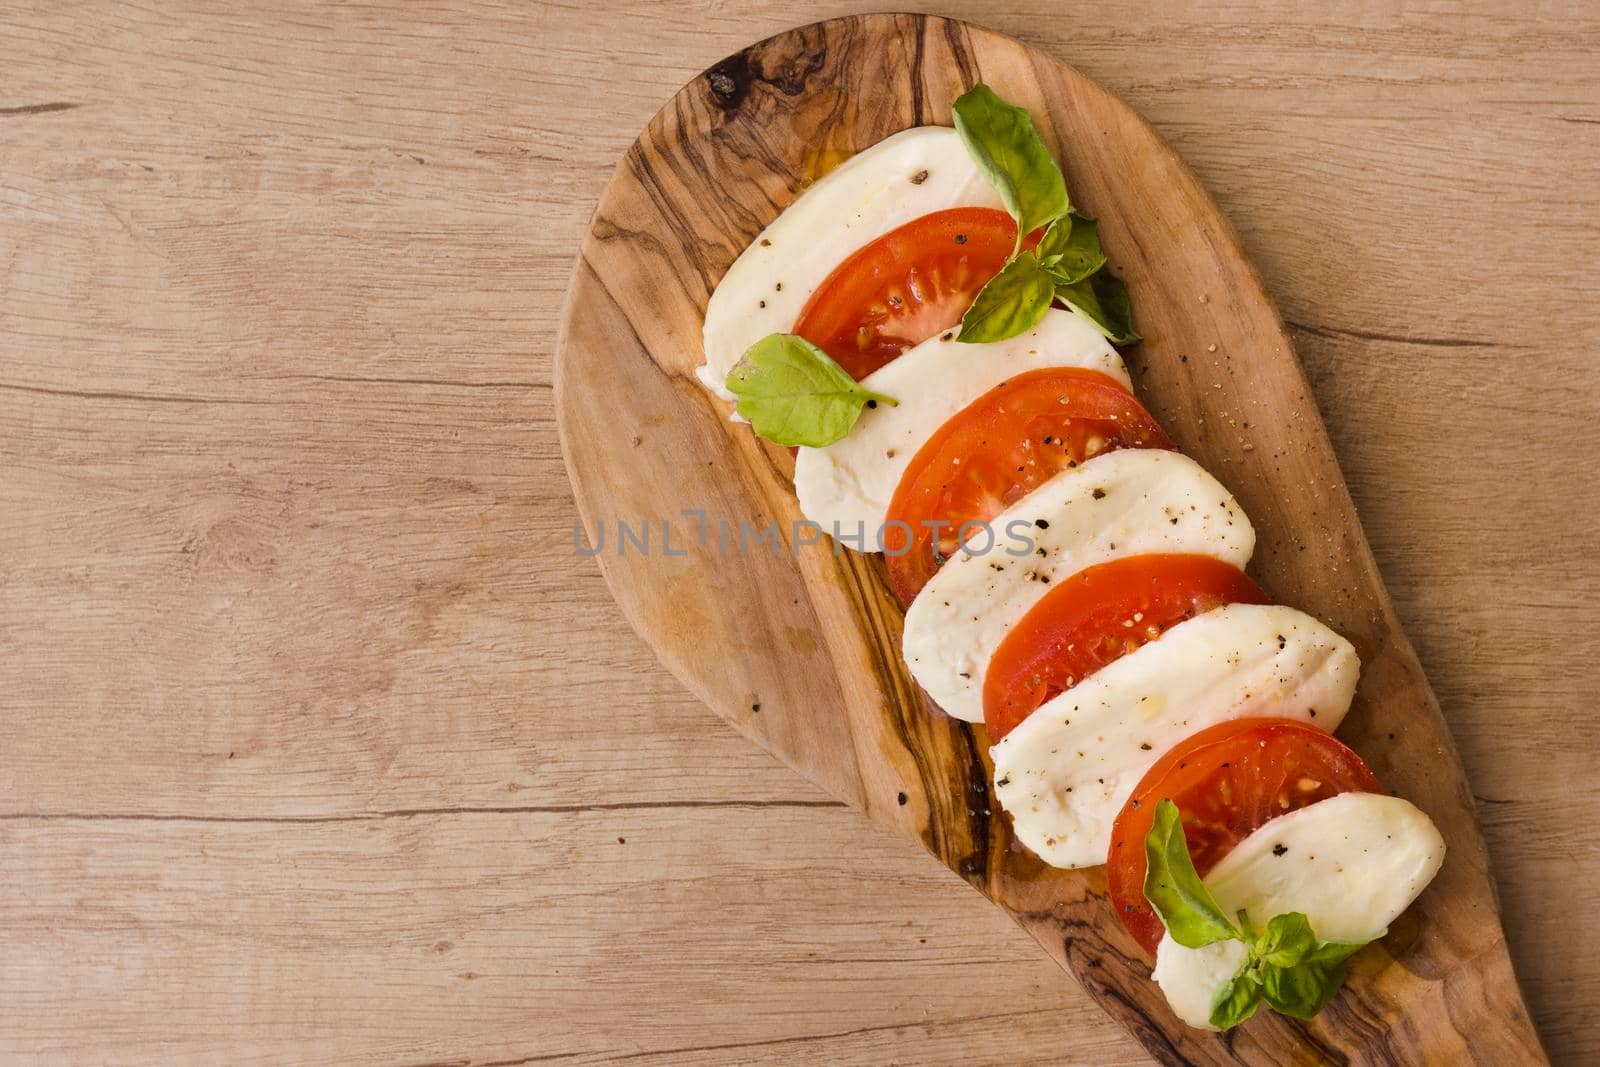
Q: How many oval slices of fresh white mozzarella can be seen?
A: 5